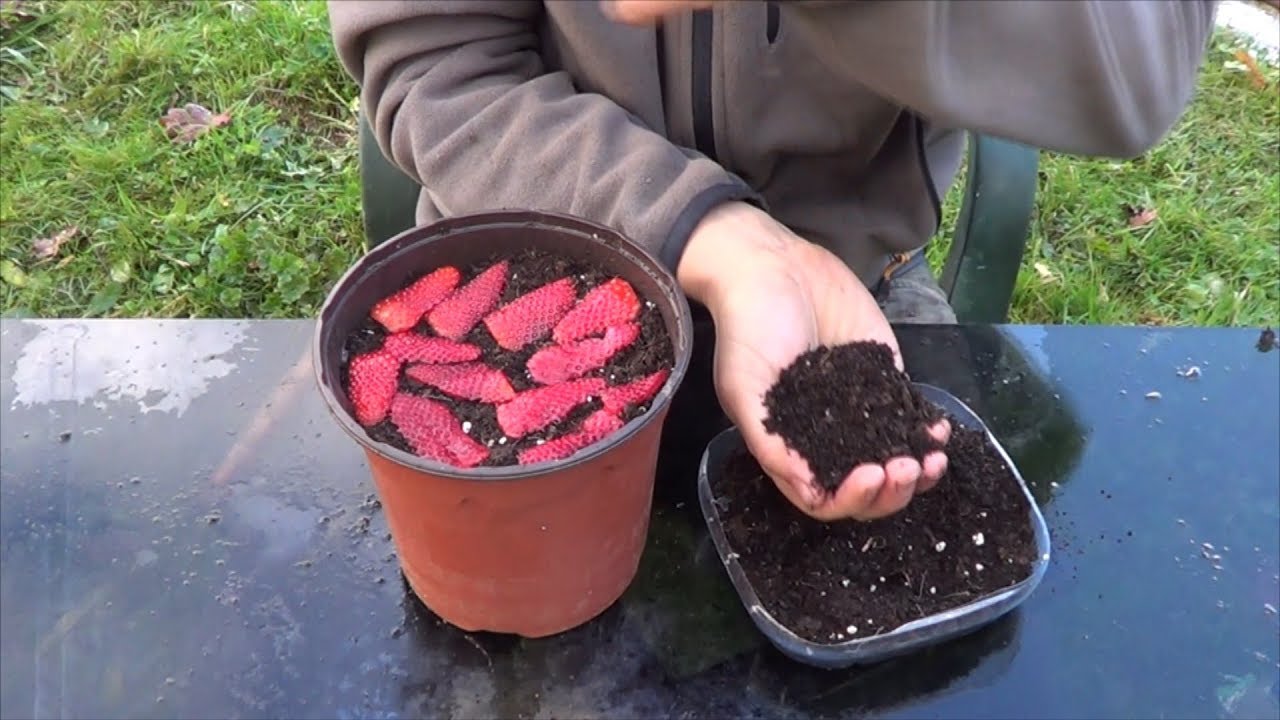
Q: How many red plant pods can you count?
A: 12